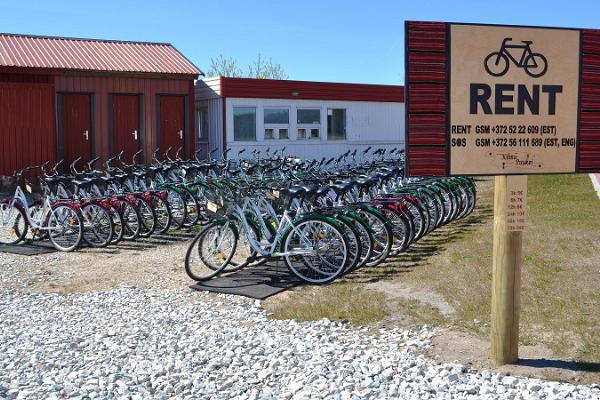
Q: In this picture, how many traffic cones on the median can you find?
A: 0